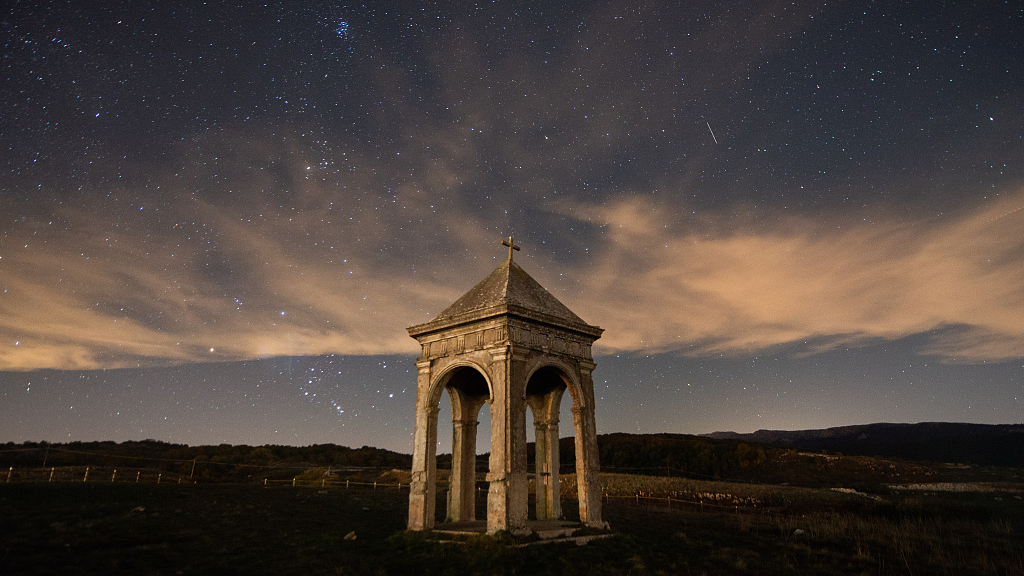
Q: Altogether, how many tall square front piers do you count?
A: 3